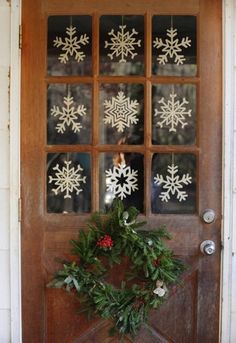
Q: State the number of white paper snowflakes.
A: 9